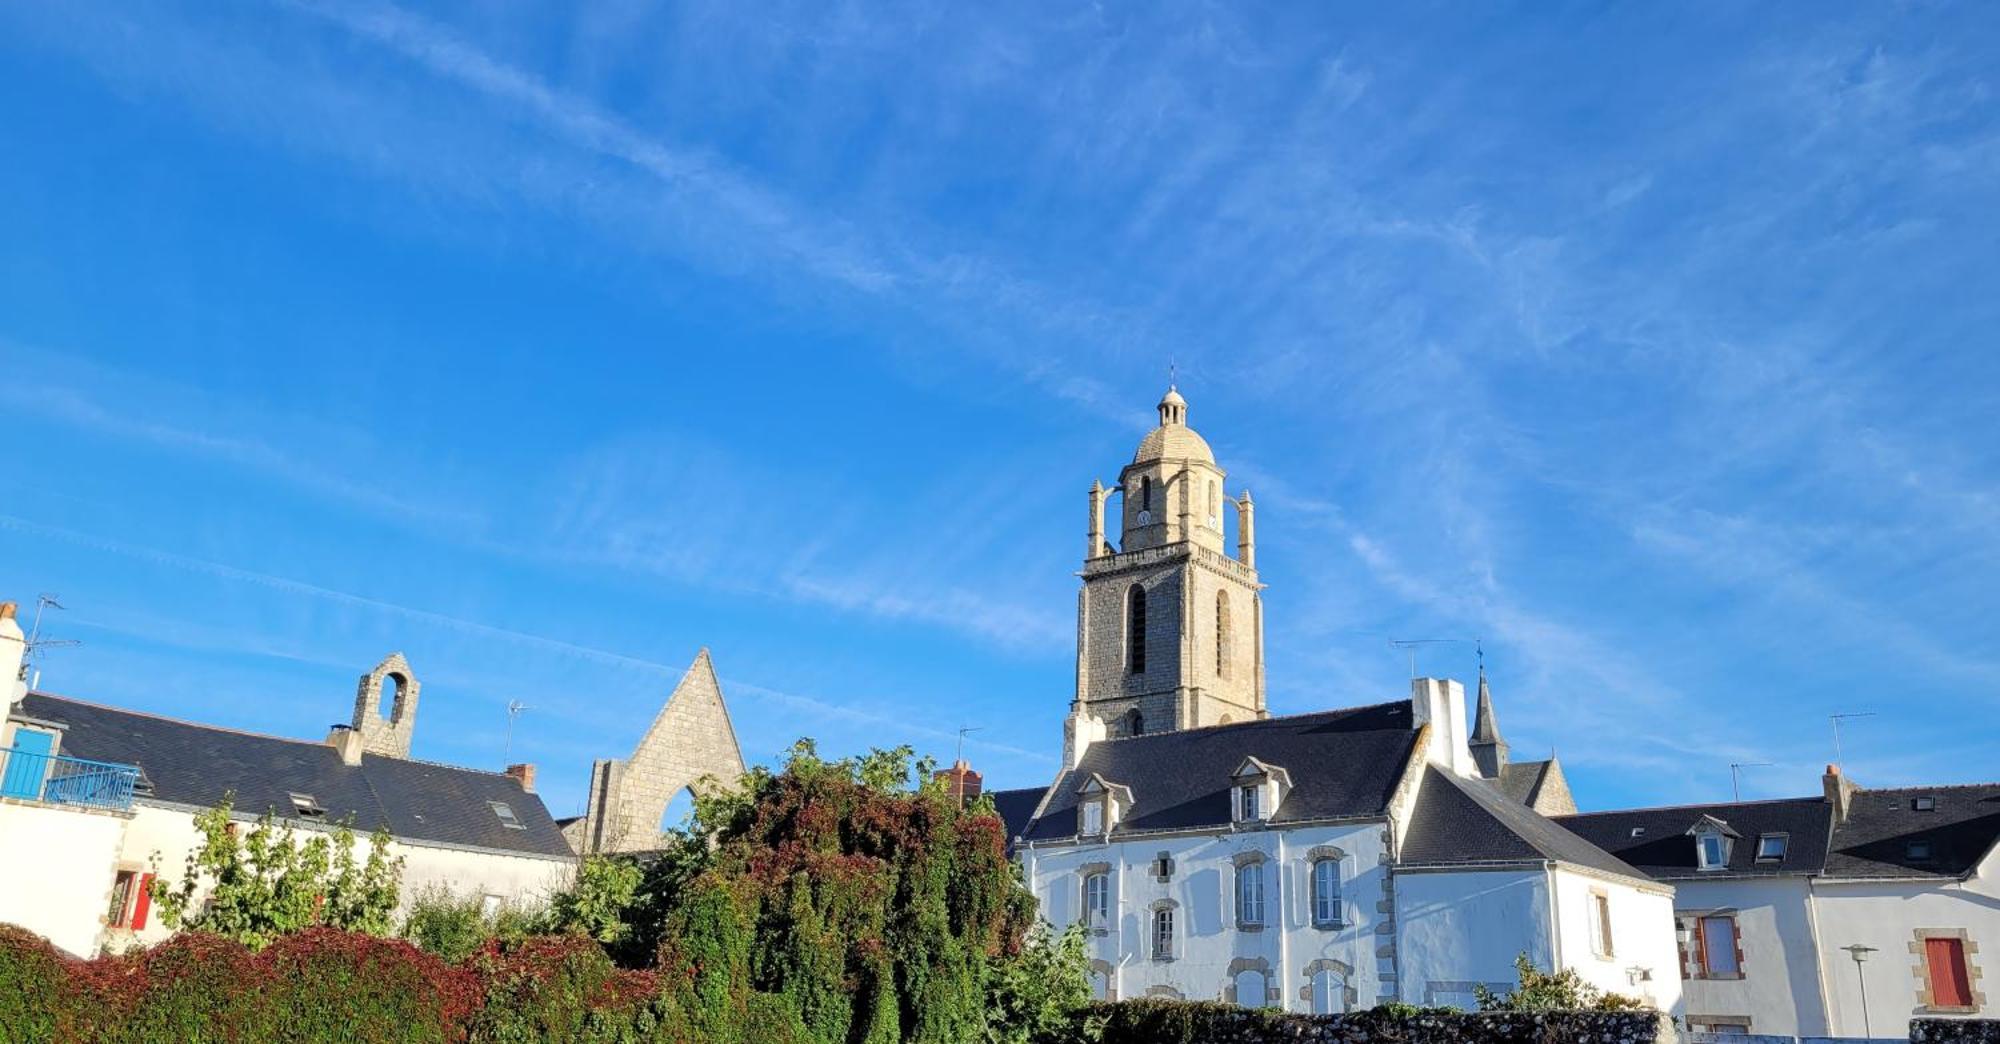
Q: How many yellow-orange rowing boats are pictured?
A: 0